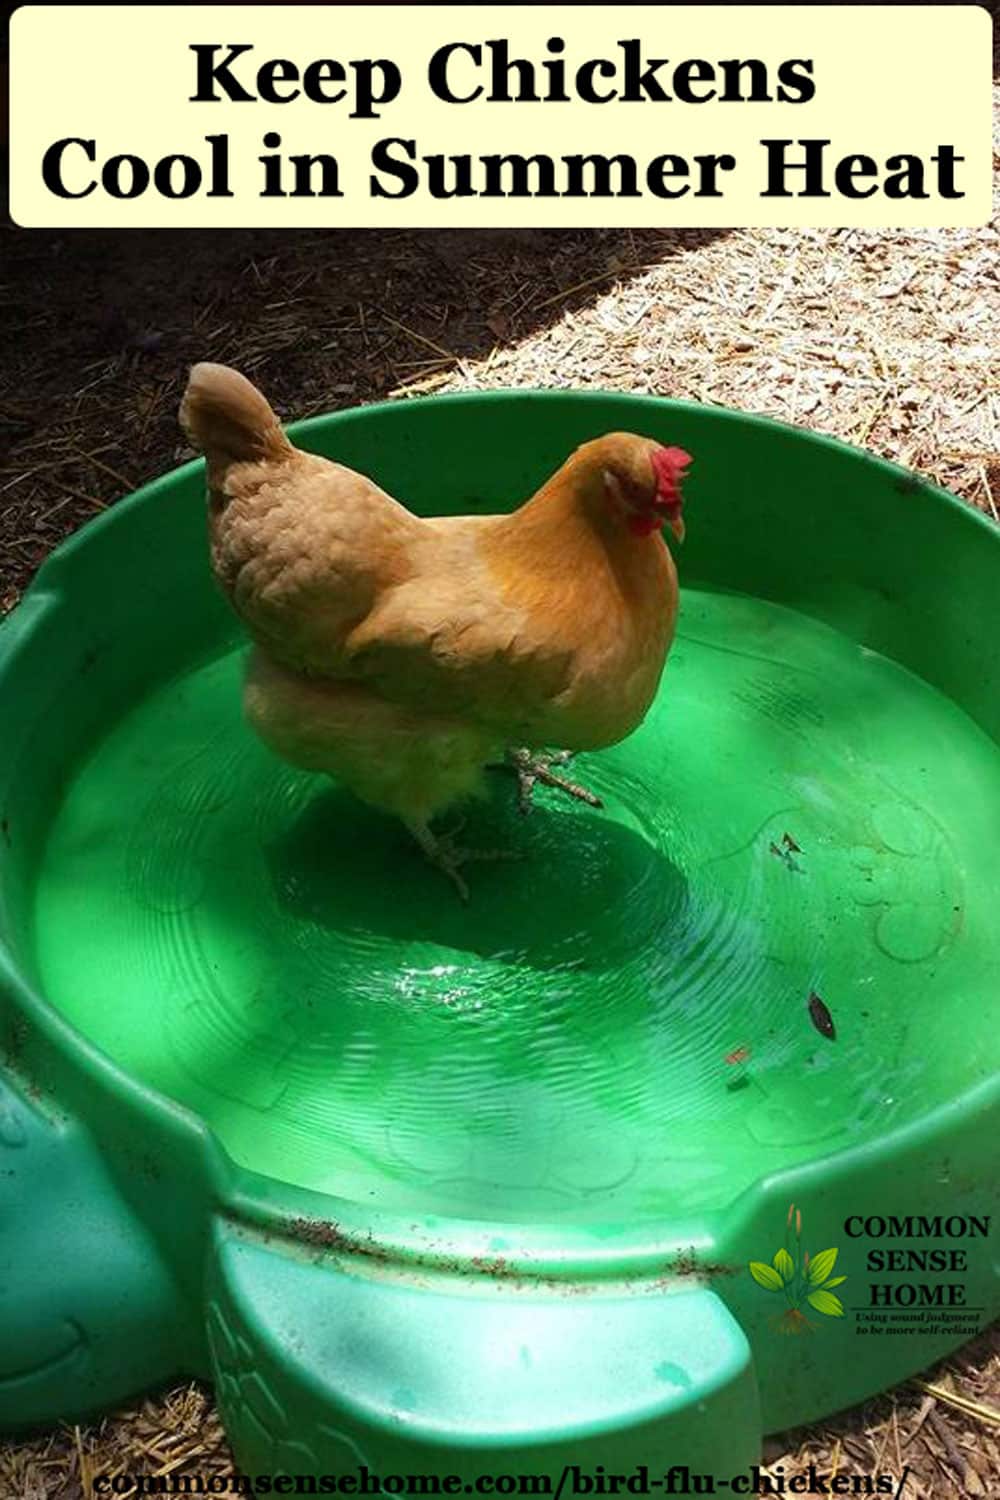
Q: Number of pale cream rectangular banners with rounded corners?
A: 1